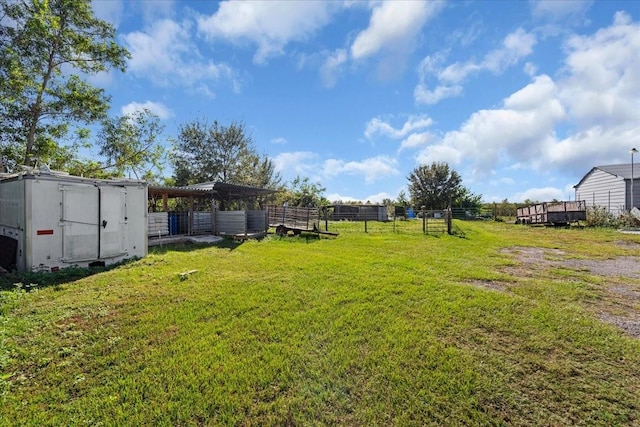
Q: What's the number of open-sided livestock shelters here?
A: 1